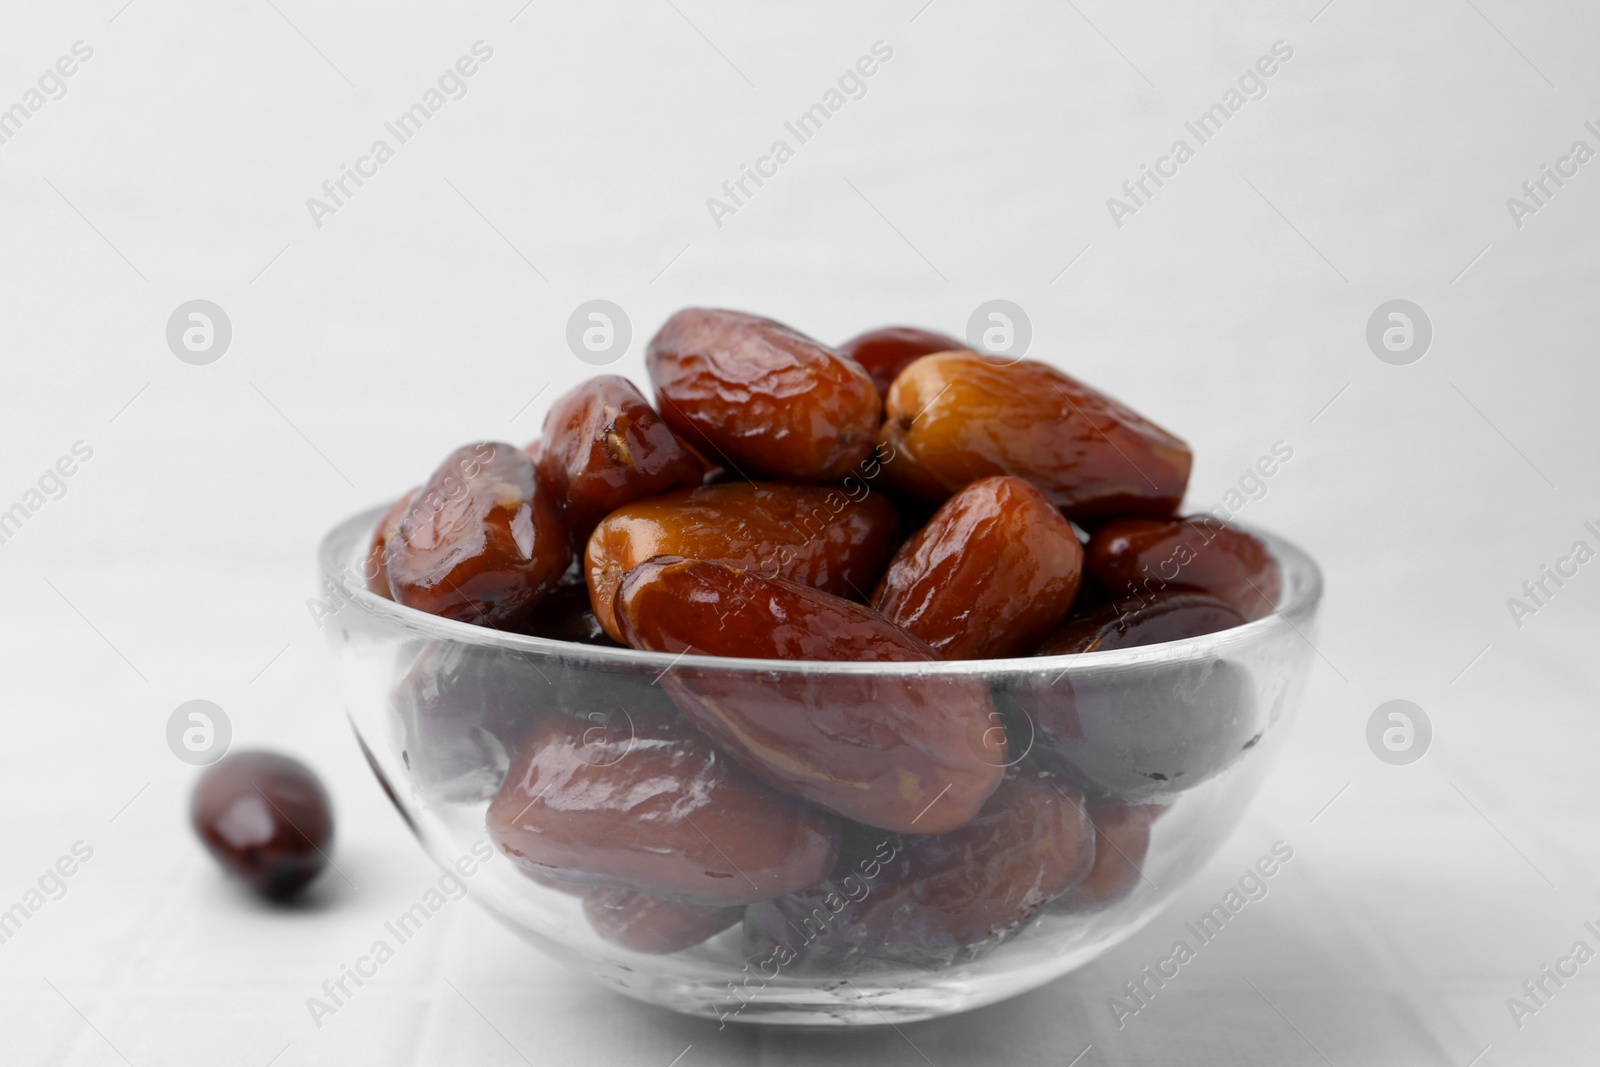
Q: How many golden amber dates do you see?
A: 2